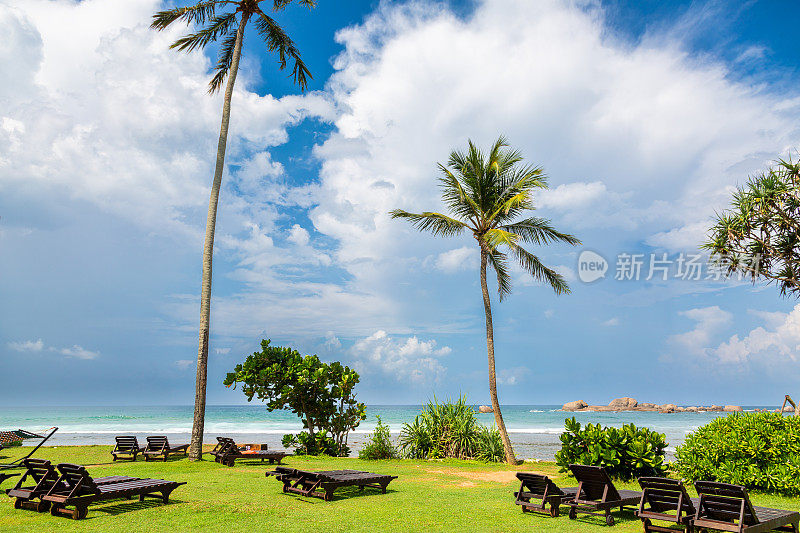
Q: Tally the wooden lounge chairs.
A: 12